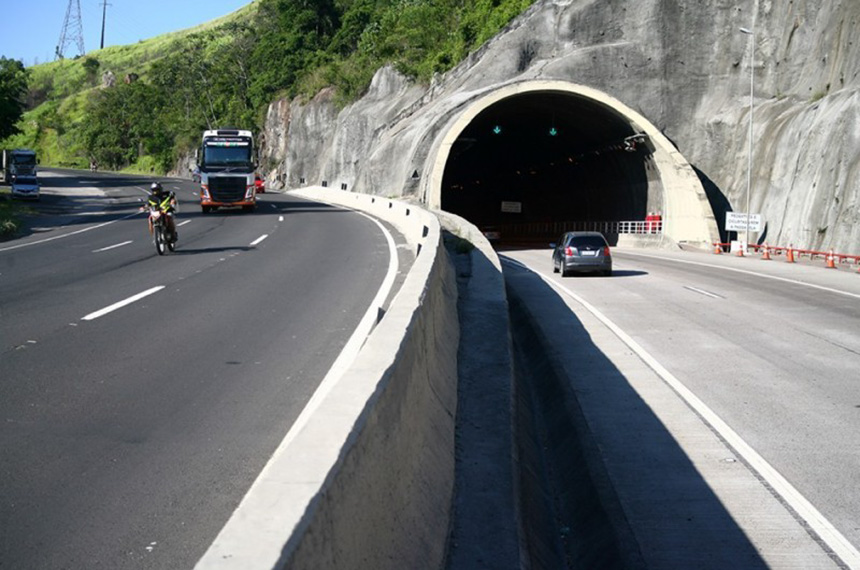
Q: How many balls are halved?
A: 0